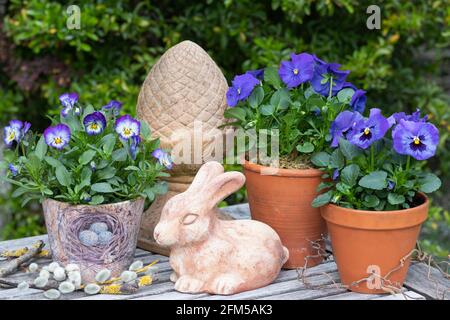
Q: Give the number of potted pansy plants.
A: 3